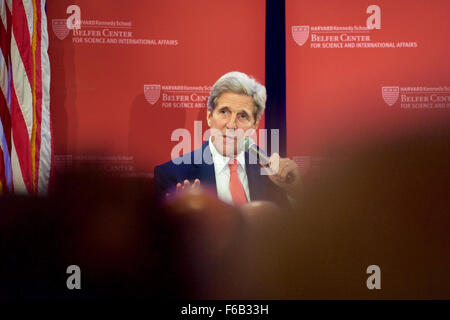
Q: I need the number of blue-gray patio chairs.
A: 0